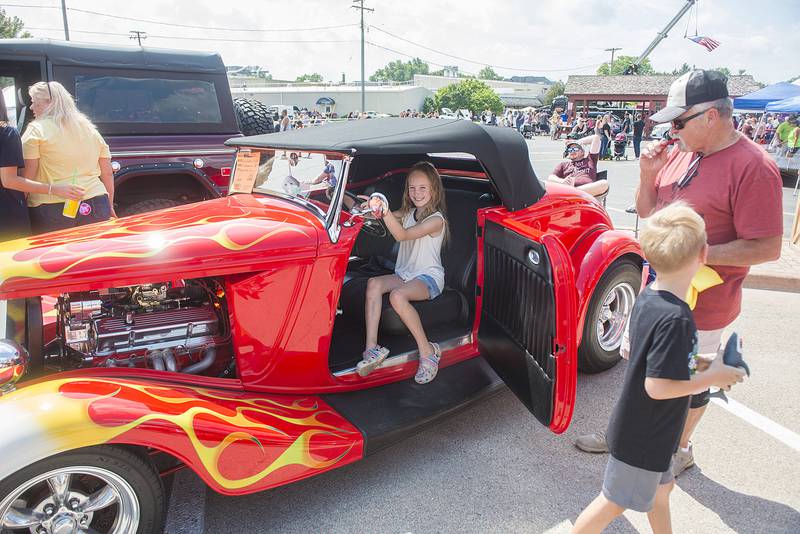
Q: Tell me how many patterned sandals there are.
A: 2